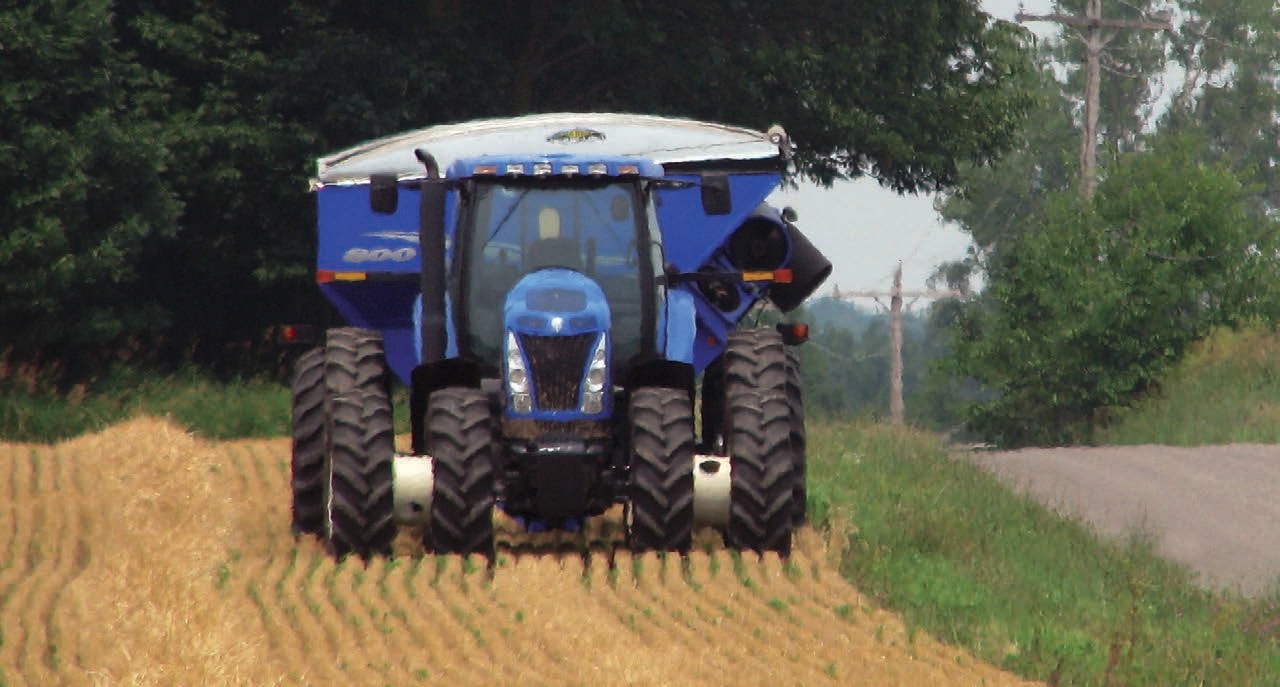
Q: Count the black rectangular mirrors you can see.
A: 2